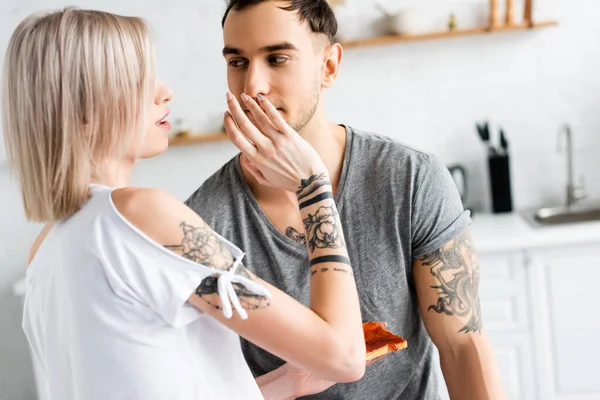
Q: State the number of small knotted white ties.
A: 1